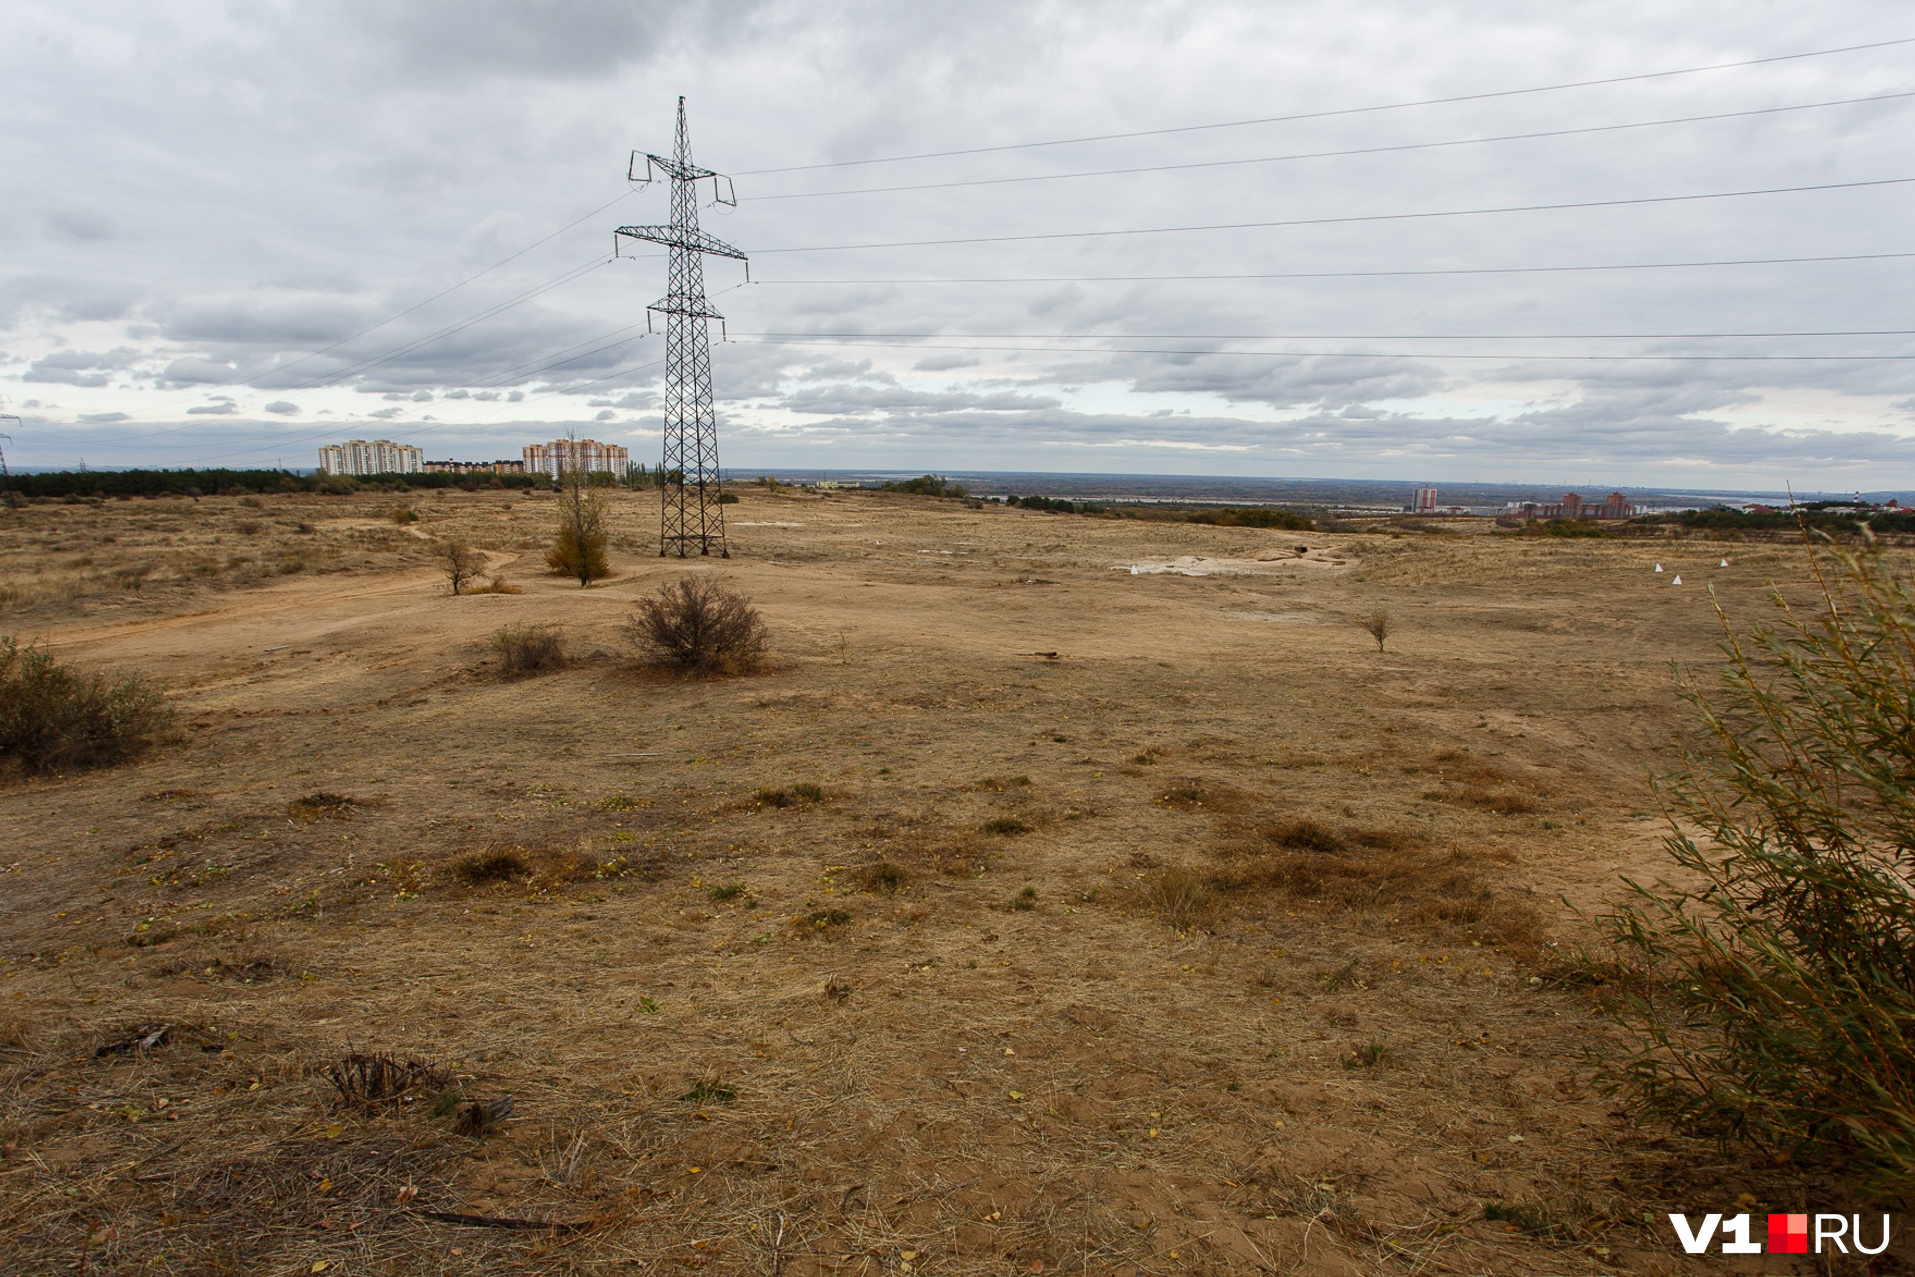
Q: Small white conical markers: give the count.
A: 4